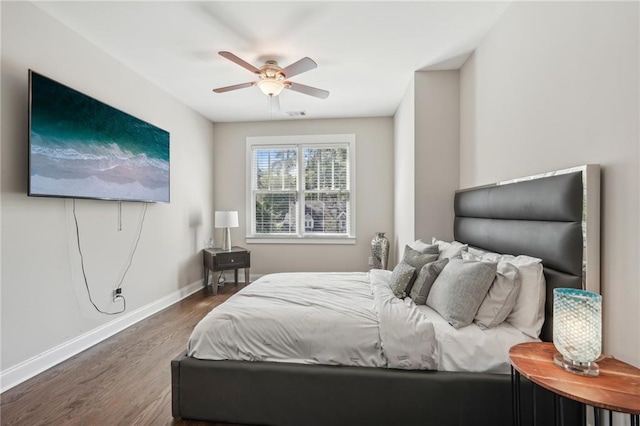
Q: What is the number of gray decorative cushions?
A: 4